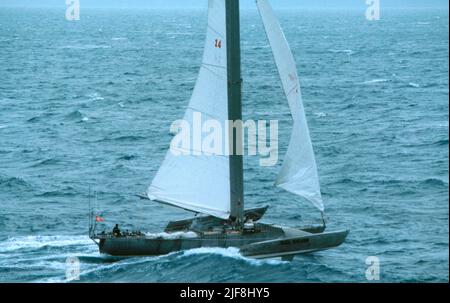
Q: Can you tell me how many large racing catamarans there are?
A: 1